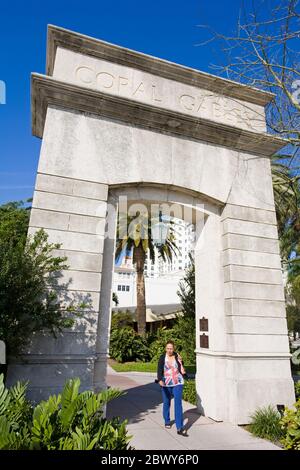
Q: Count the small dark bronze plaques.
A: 2